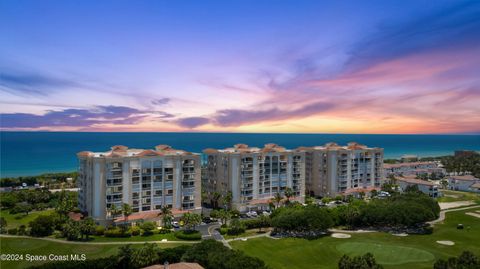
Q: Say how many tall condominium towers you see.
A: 3